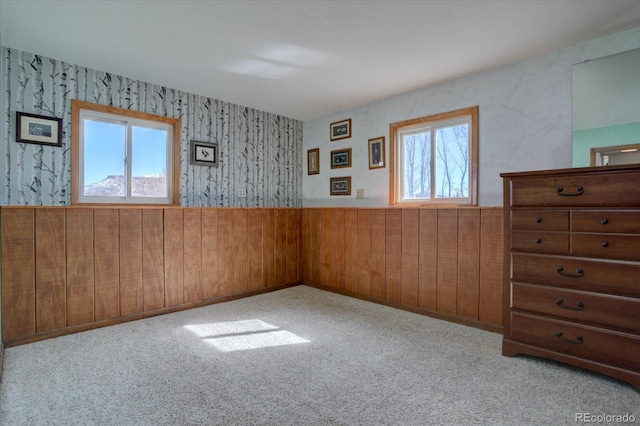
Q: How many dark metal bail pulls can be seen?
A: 4